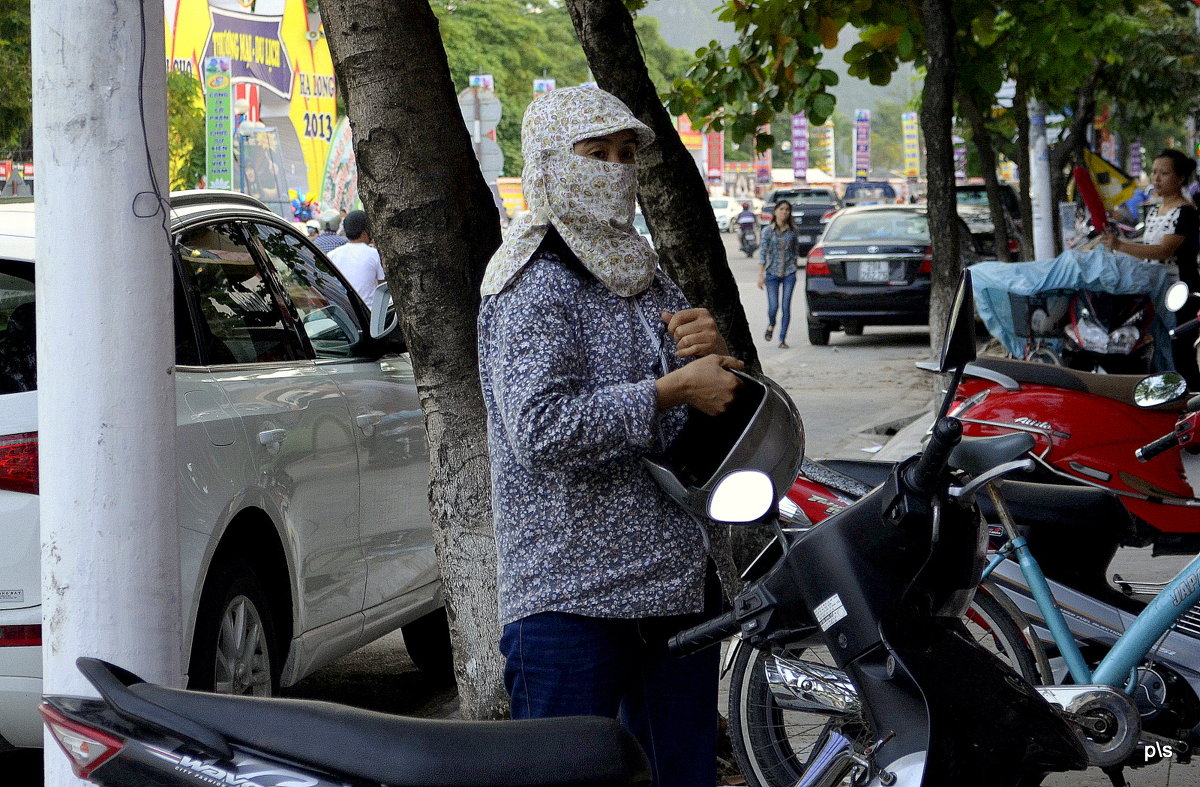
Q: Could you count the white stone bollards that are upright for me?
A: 0